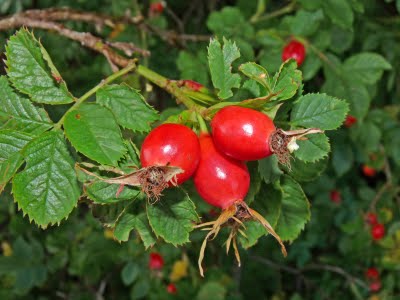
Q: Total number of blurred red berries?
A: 11